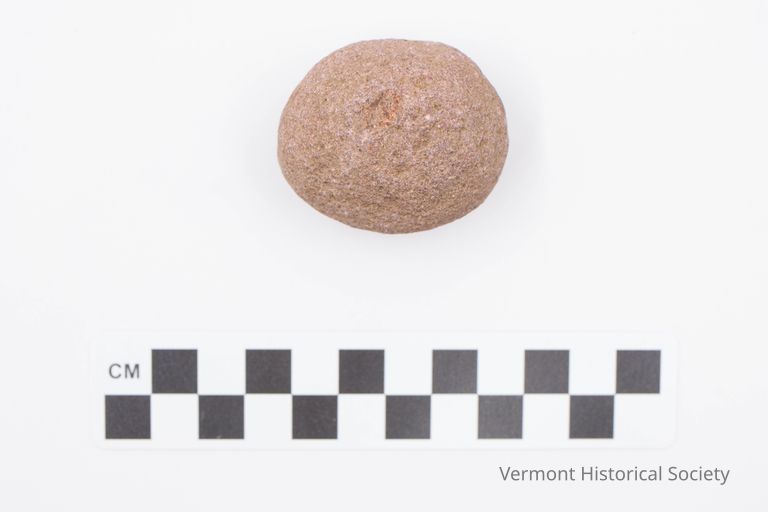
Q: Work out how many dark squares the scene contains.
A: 12